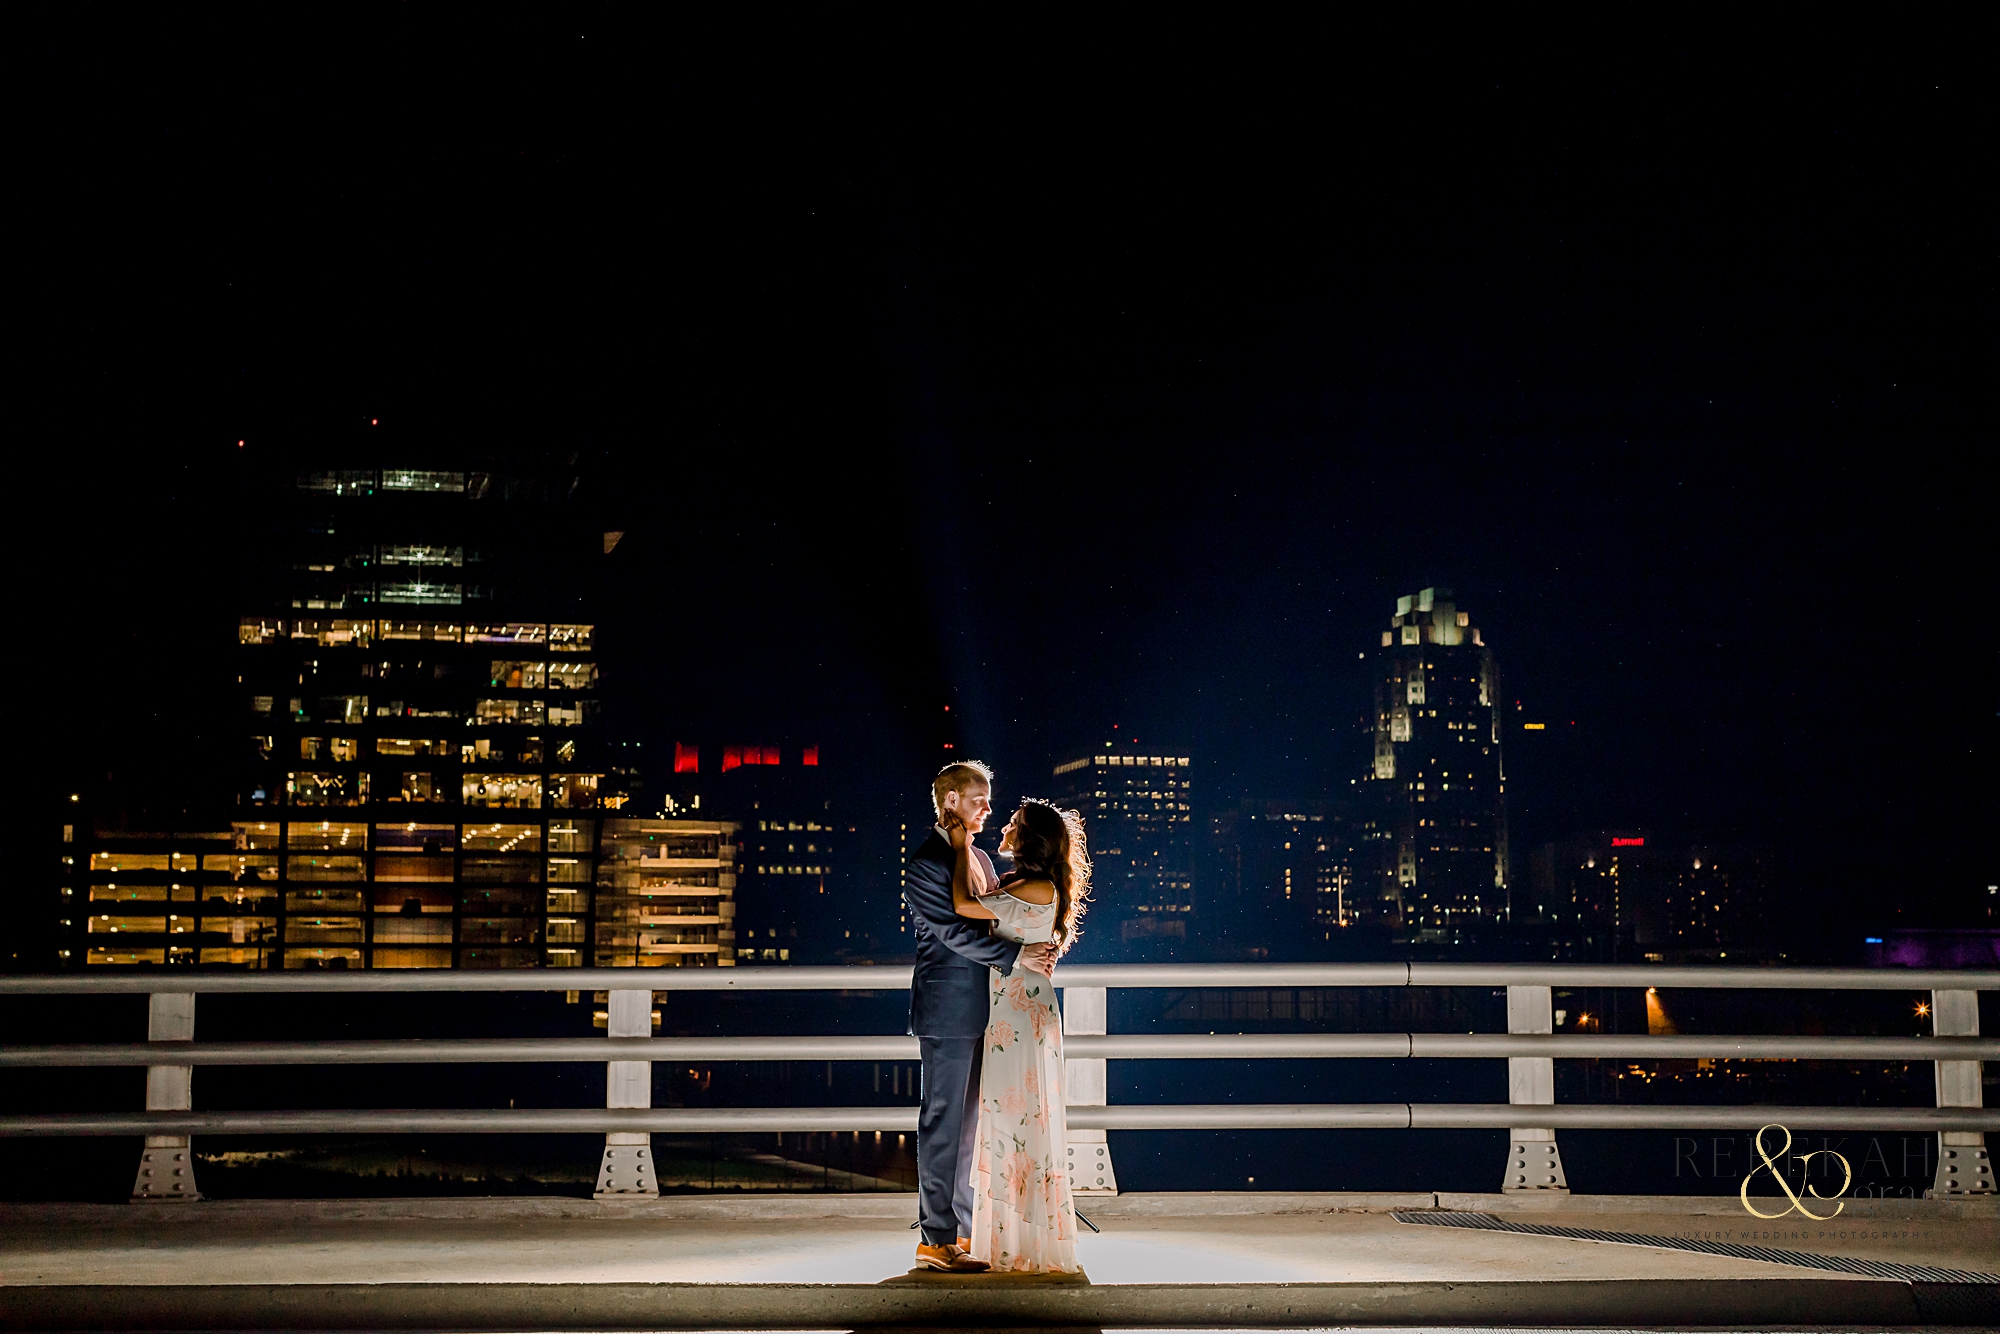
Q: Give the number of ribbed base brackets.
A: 5